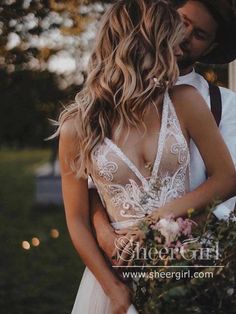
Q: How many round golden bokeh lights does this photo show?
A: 3